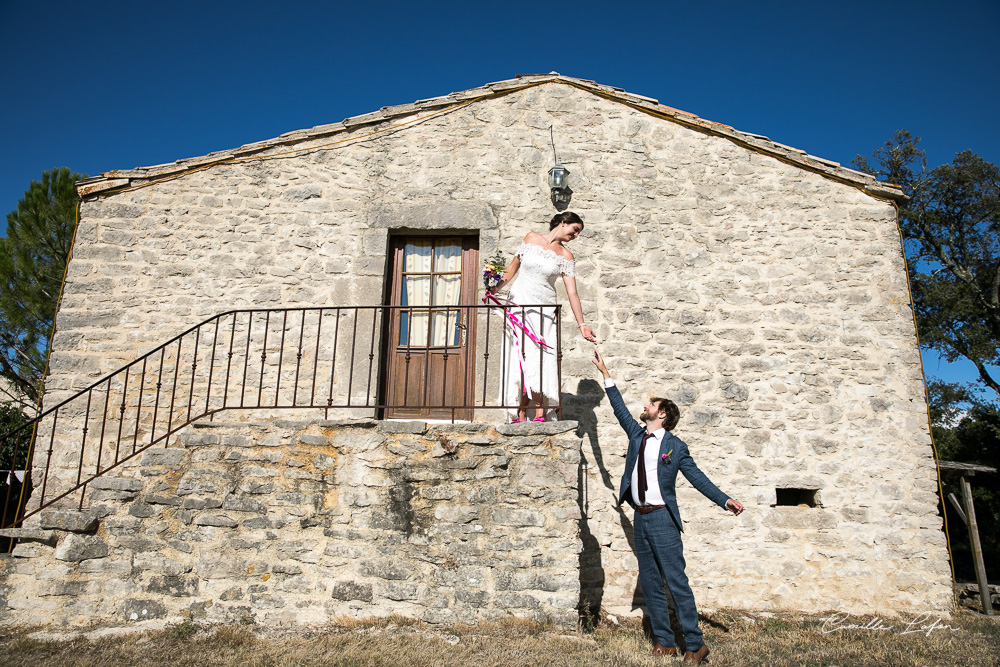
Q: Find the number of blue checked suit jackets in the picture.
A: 1